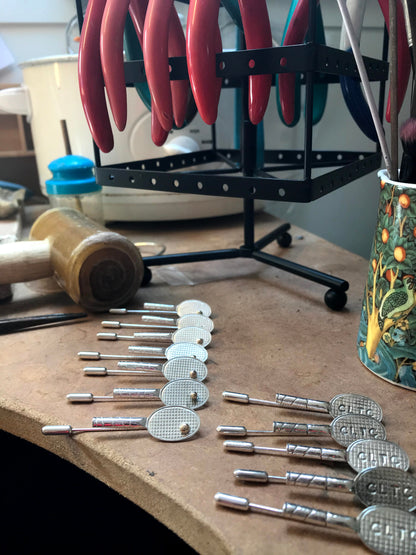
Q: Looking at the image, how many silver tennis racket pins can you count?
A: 12